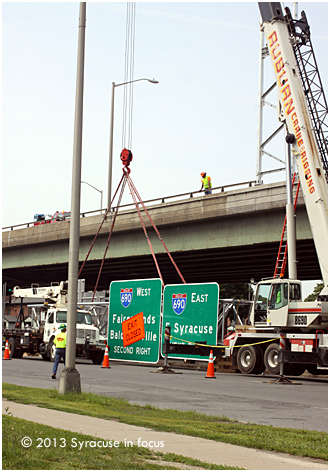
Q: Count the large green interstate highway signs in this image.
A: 2